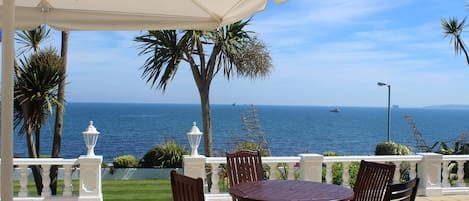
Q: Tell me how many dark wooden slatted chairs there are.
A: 4